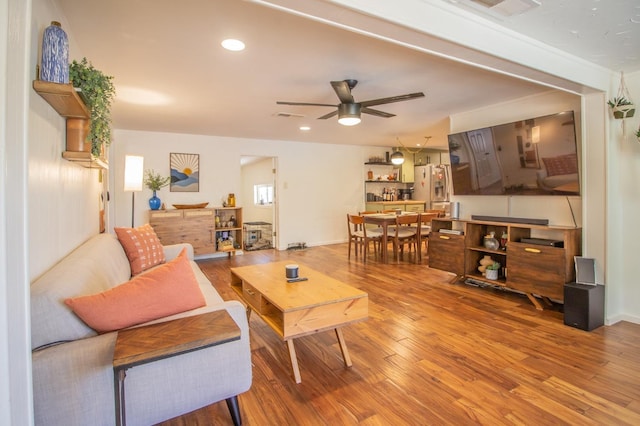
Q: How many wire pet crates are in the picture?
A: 1